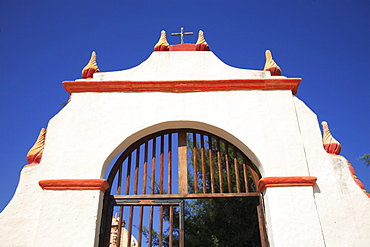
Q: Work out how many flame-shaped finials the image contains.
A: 6